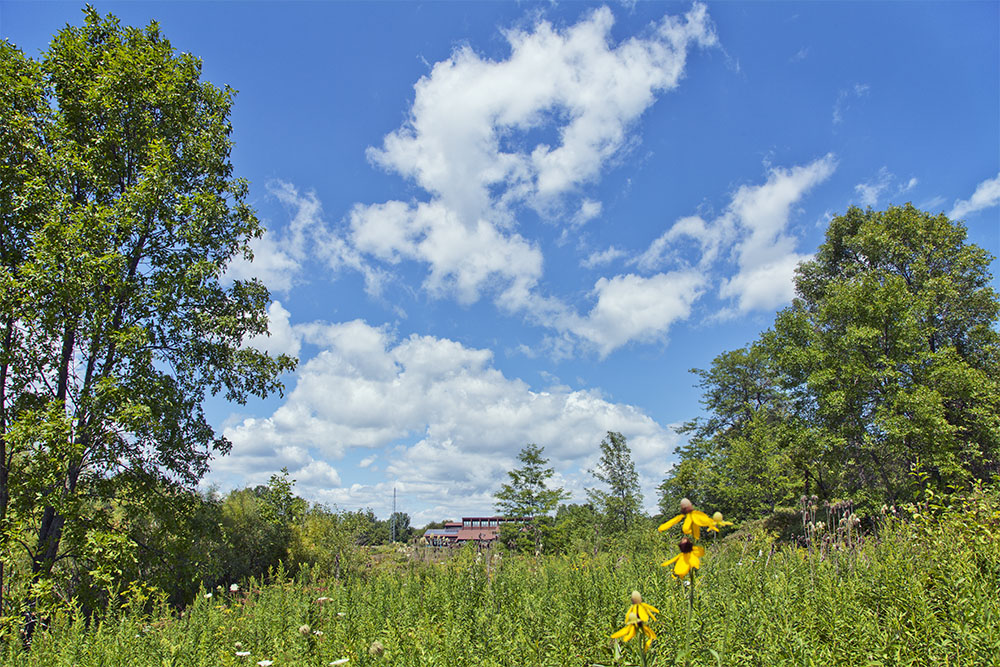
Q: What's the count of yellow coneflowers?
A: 5